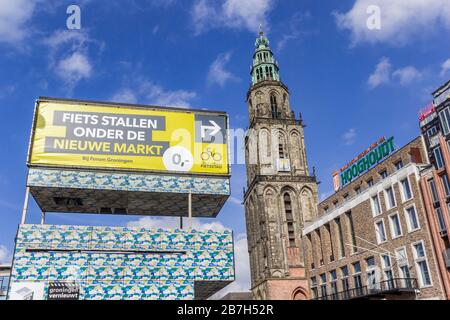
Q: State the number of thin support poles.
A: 4